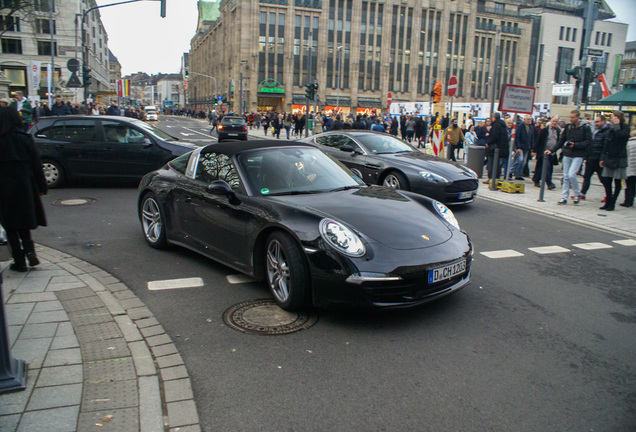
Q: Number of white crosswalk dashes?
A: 6